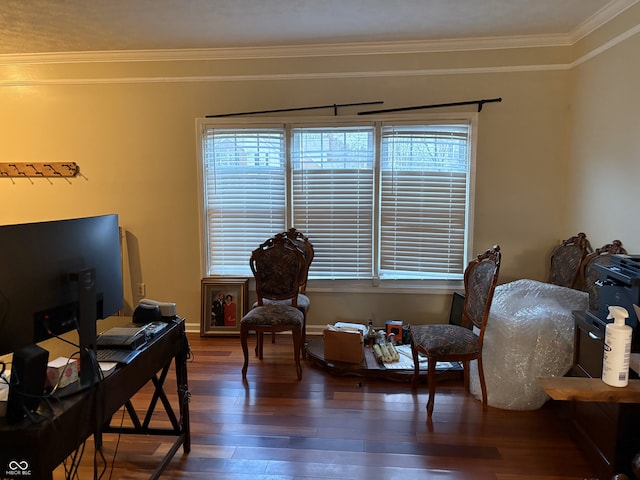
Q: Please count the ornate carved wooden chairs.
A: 5